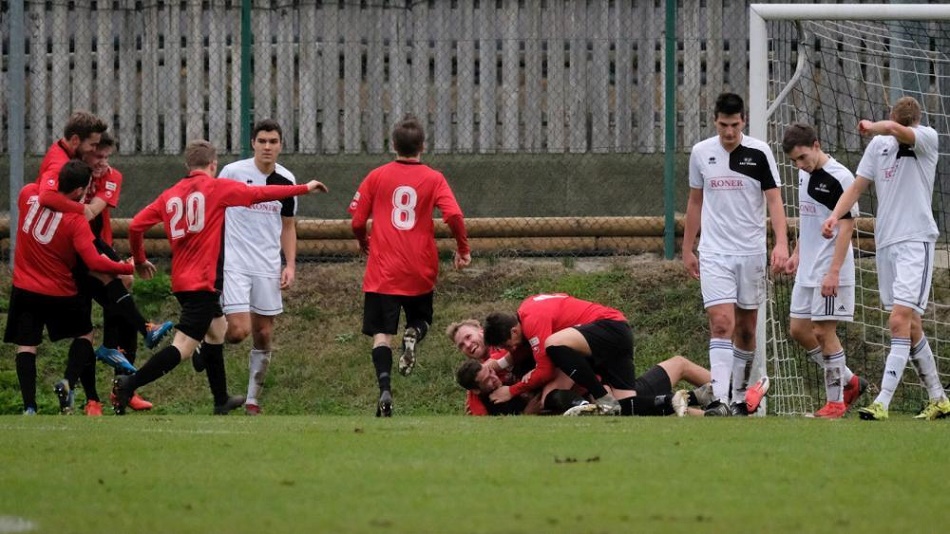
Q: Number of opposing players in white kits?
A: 4